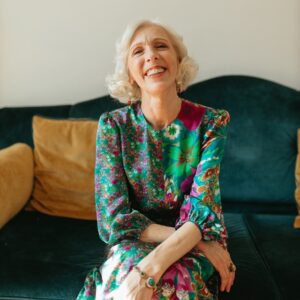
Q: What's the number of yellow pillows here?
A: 3